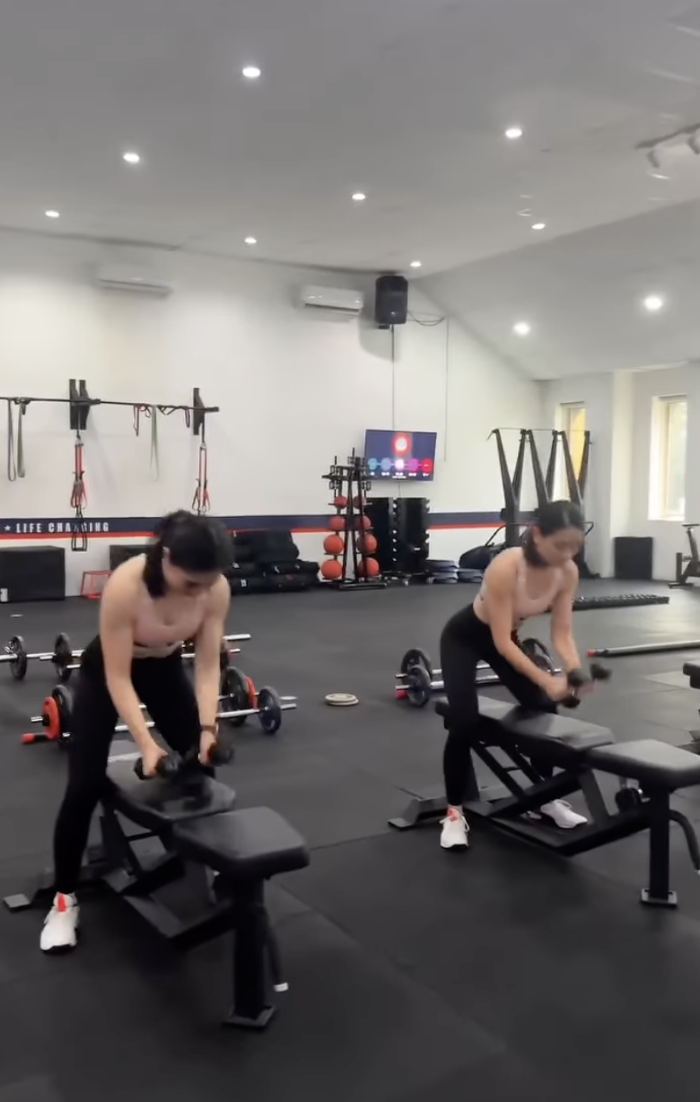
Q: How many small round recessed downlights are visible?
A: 10